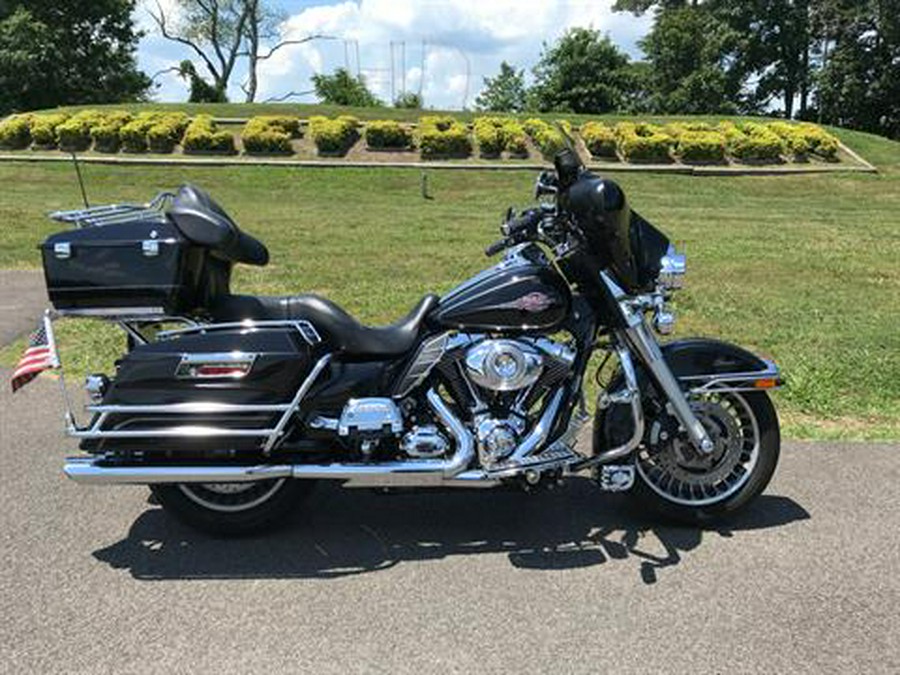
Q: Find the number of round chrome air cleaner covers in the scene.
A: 1